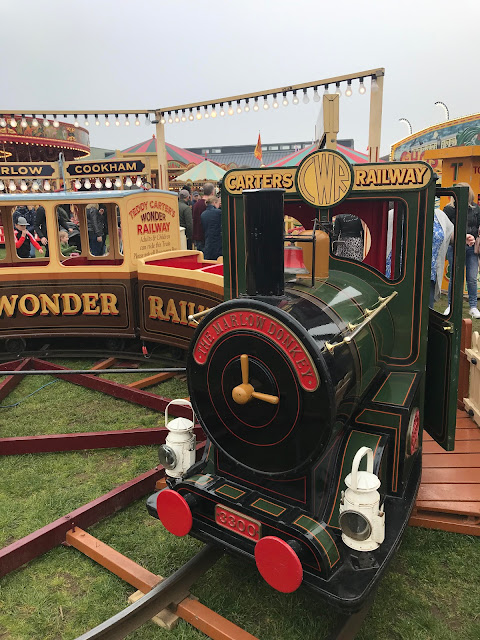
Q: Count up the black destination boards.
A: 2